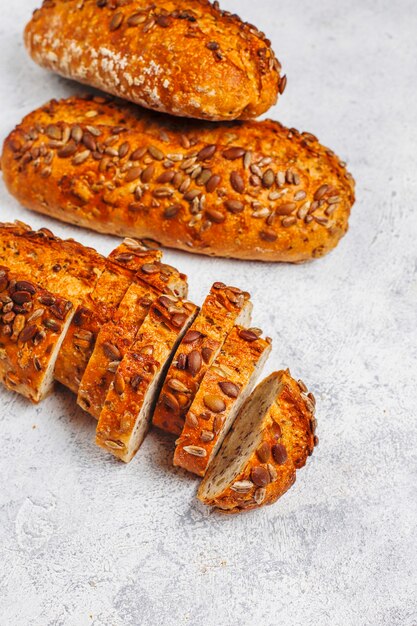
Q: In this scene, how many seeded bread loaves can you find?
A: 3